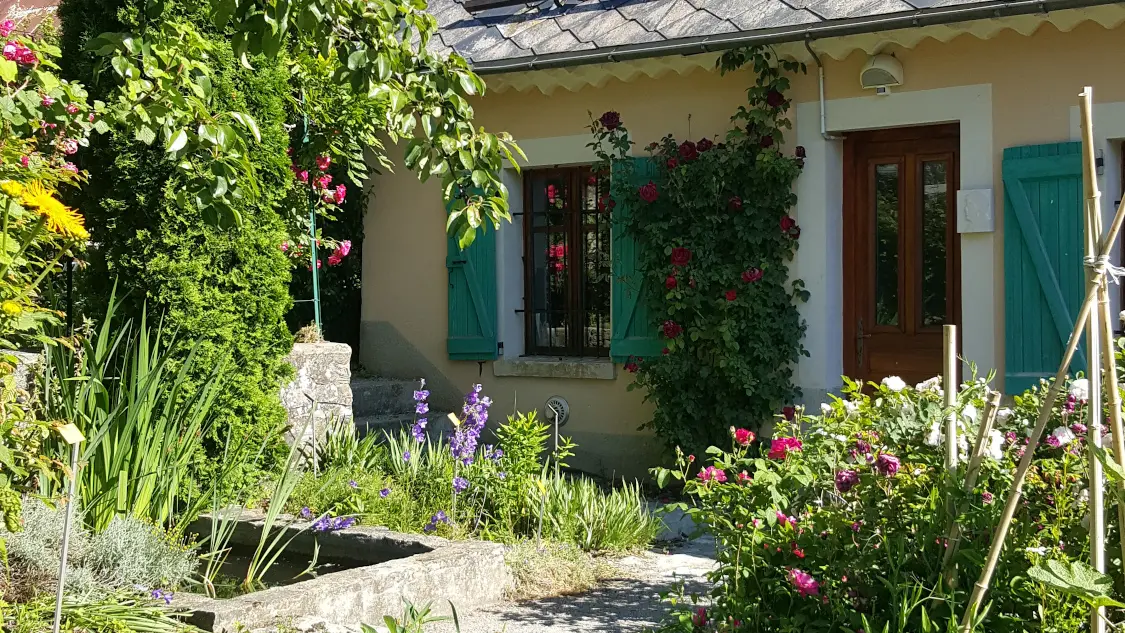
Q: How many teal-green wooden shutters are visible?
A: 3